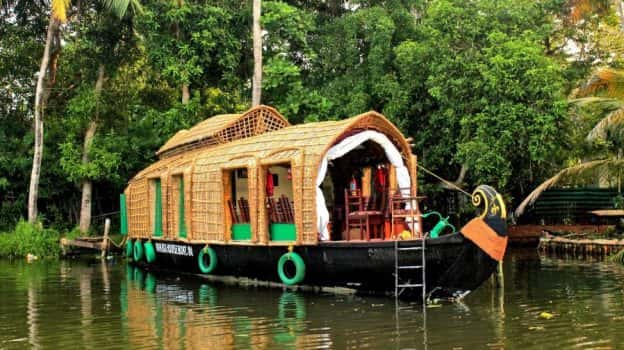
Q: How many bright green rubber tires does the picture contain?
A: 5